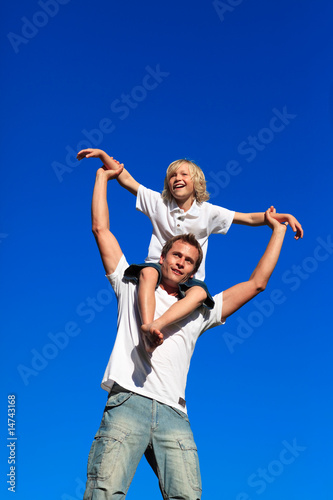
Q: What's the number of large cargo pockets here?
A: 2